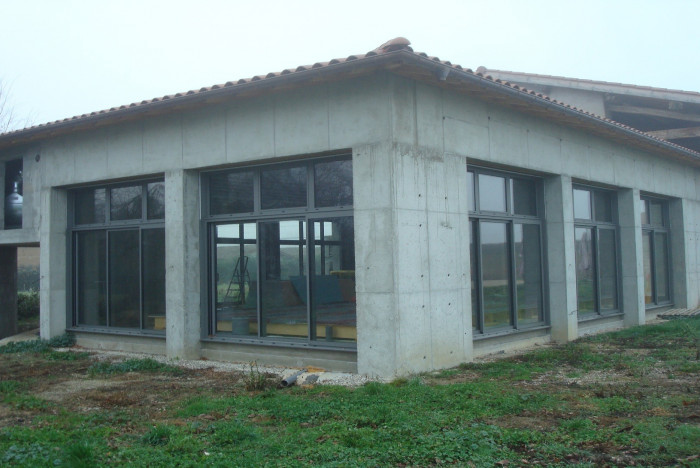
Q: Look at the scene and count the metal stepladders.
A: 1